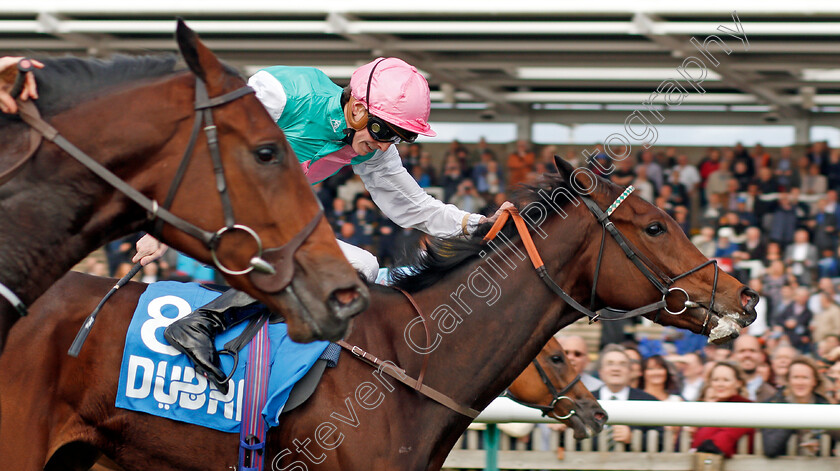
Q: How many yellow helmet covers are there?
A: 0